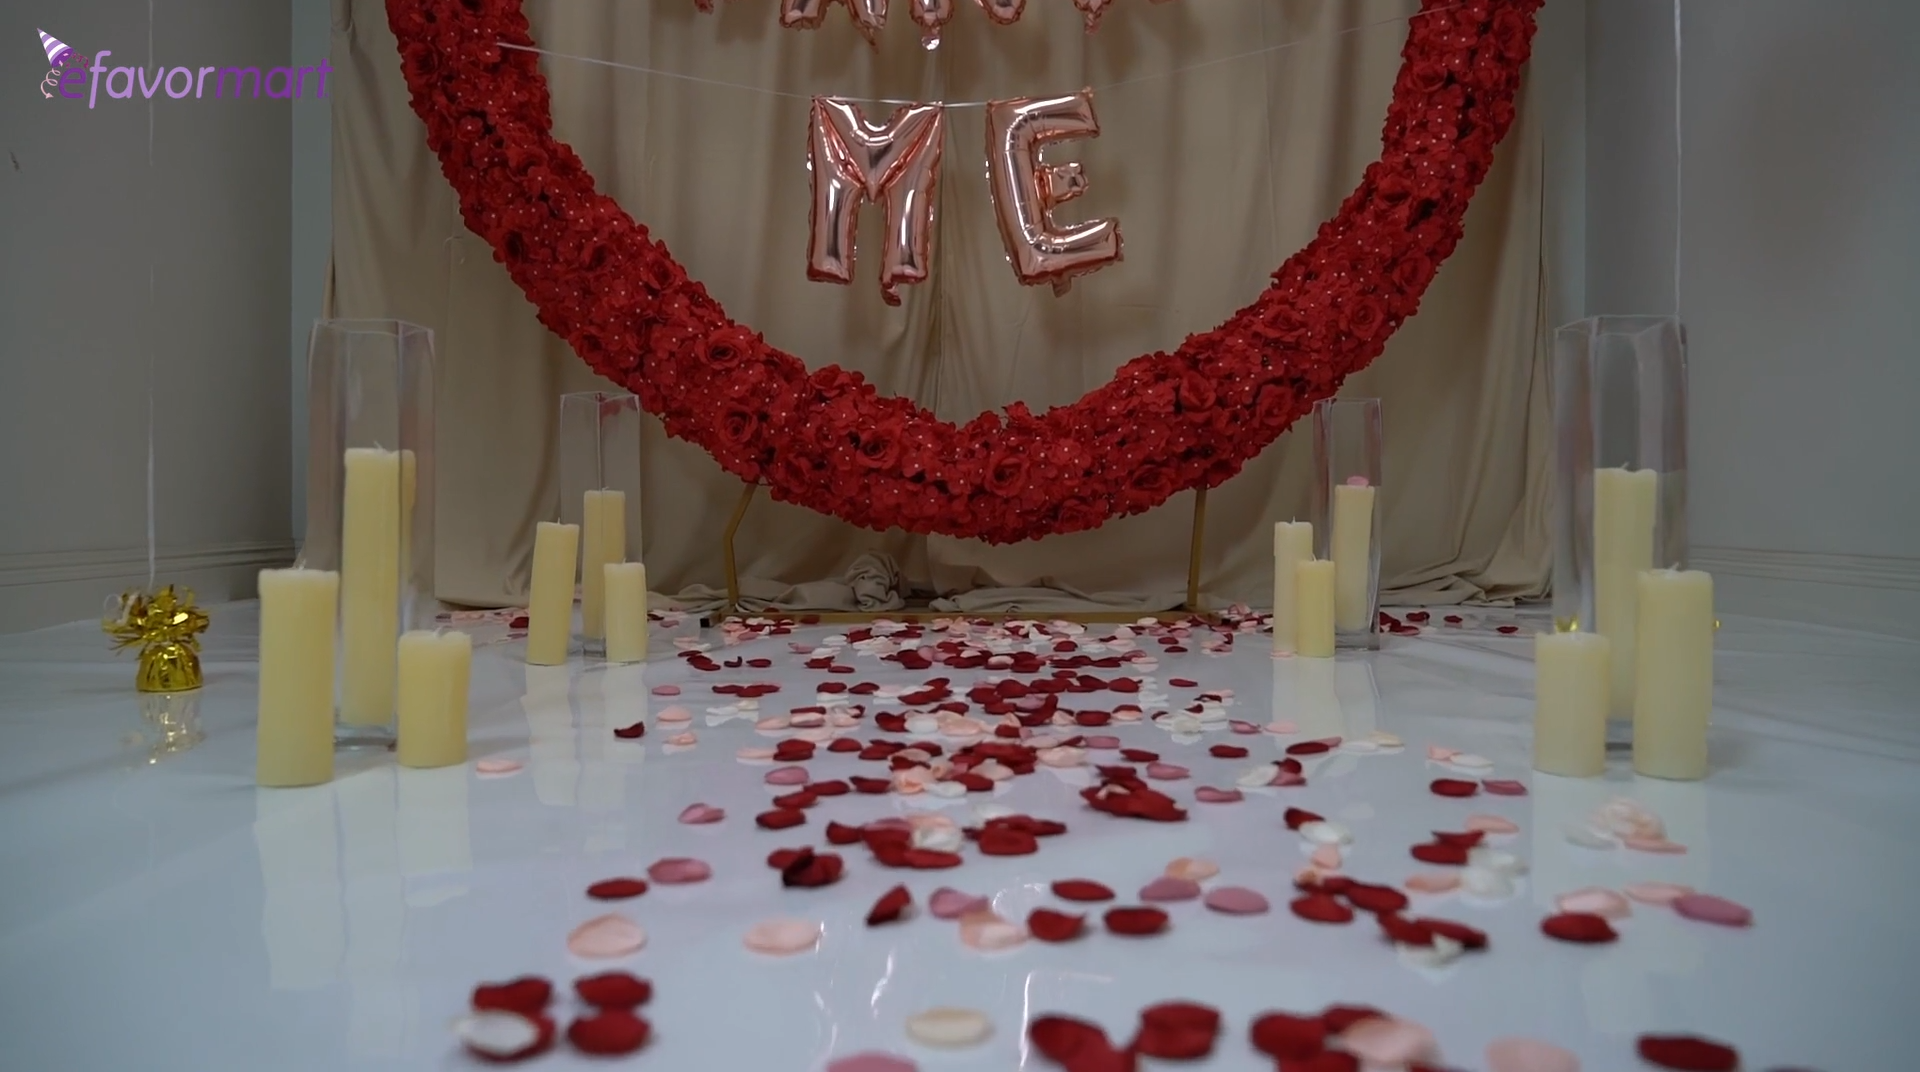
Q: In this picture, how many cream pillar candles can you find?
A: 12